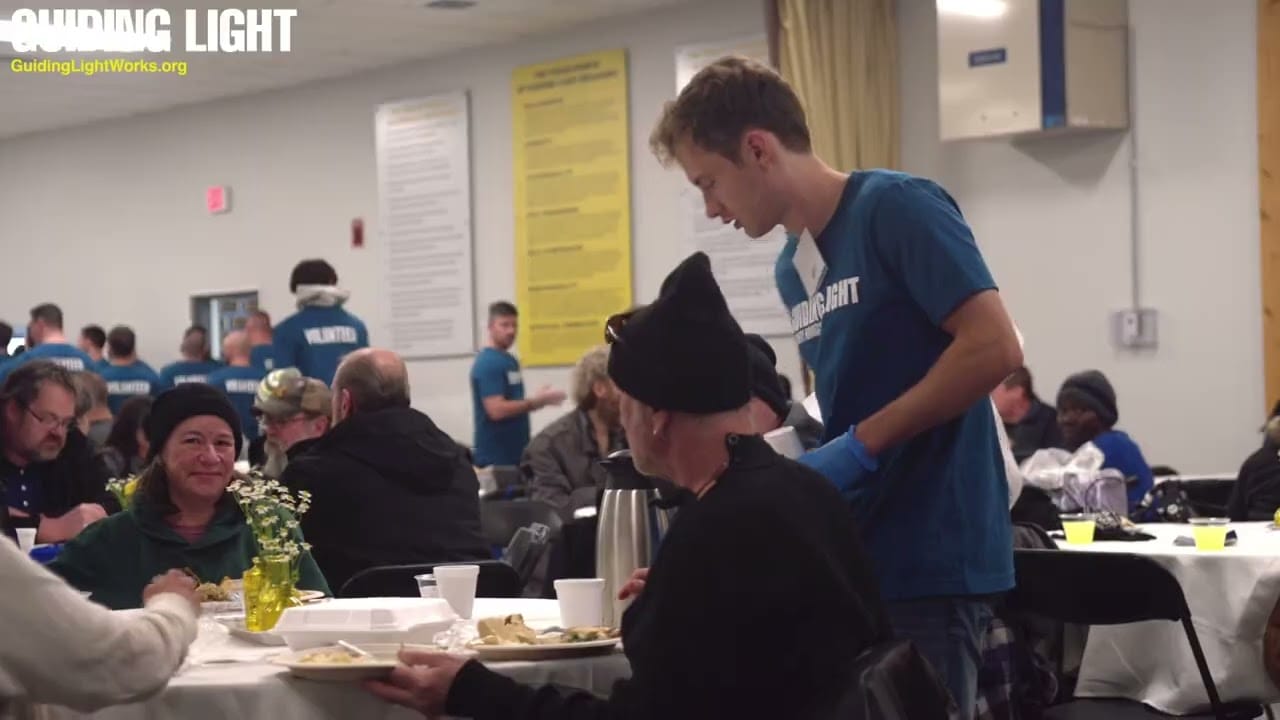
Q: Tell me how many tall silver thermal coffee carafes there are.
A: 1